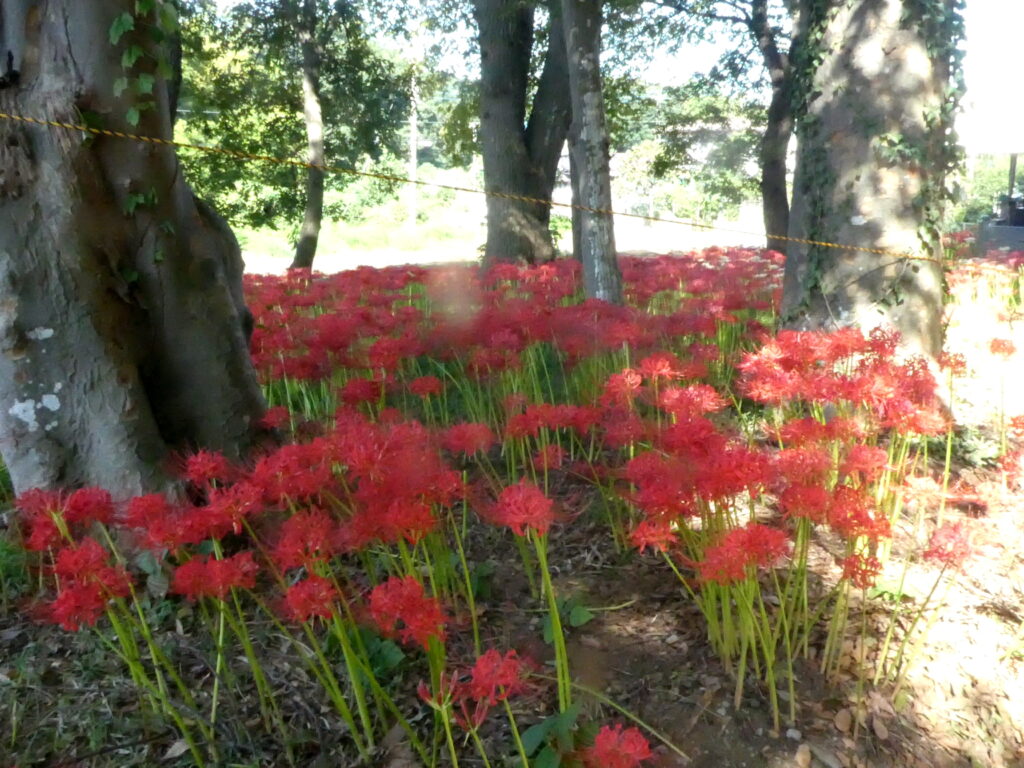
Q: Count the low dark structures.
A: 1